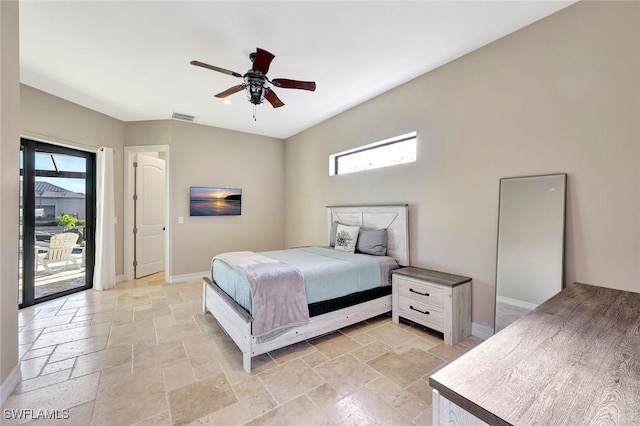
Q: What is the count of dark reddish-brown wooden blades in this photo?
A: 5